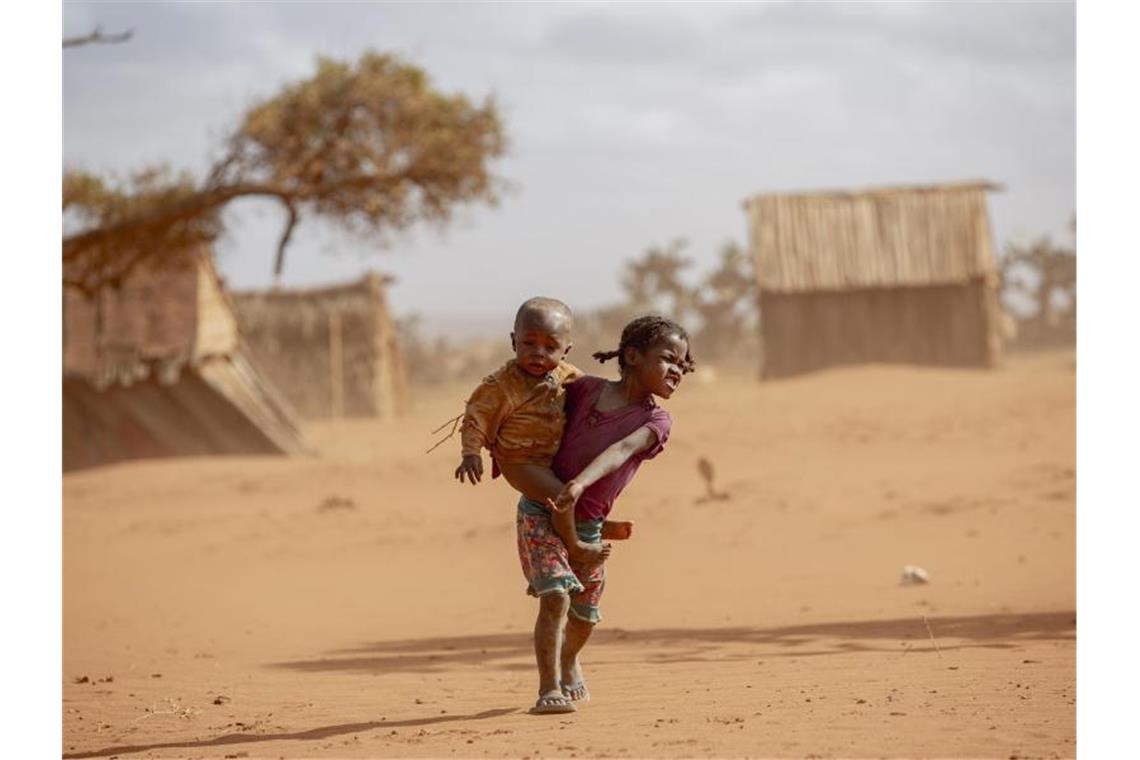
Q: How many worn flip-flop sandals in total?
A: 2